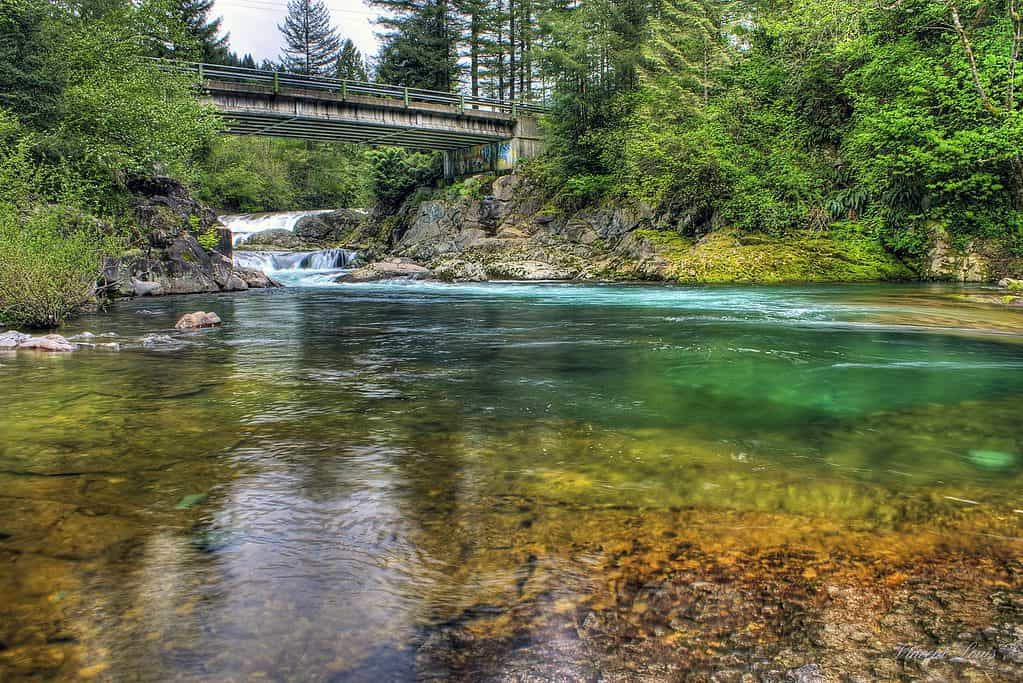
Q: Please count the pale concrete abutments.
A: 1